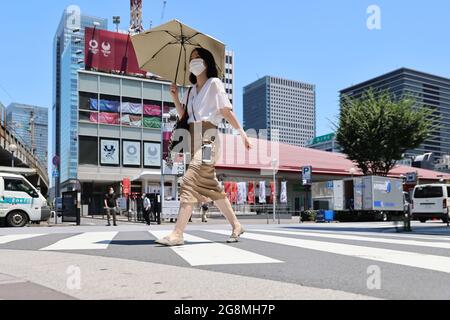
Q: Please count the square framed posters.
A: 3